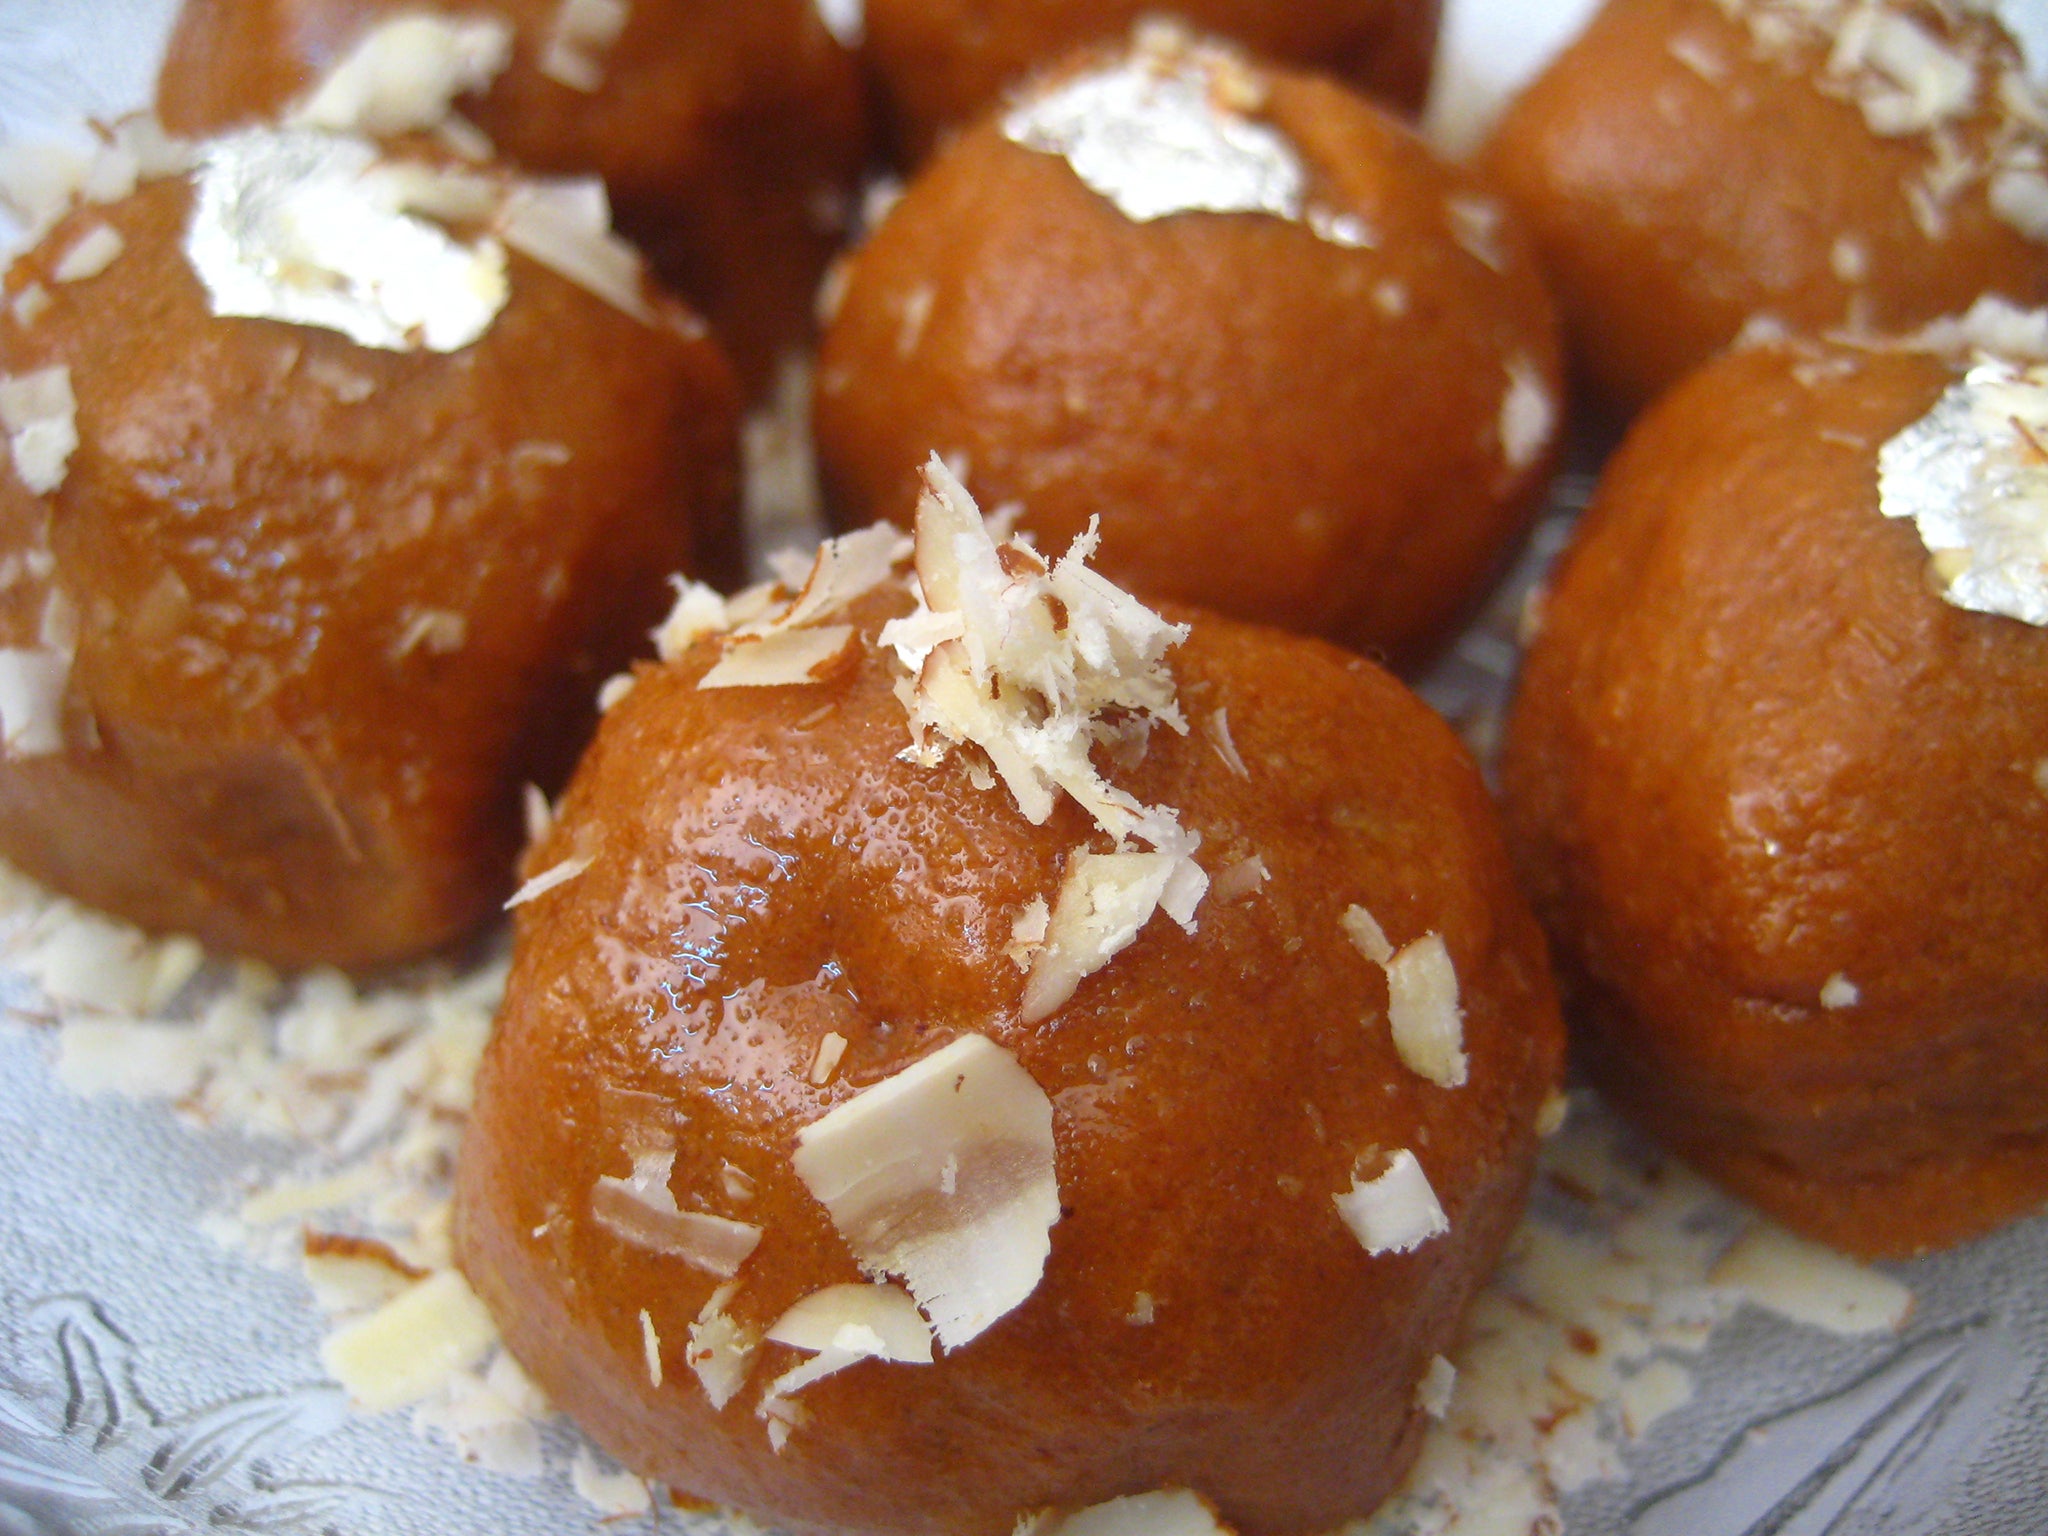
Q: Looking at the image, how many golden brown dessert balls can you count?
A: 7